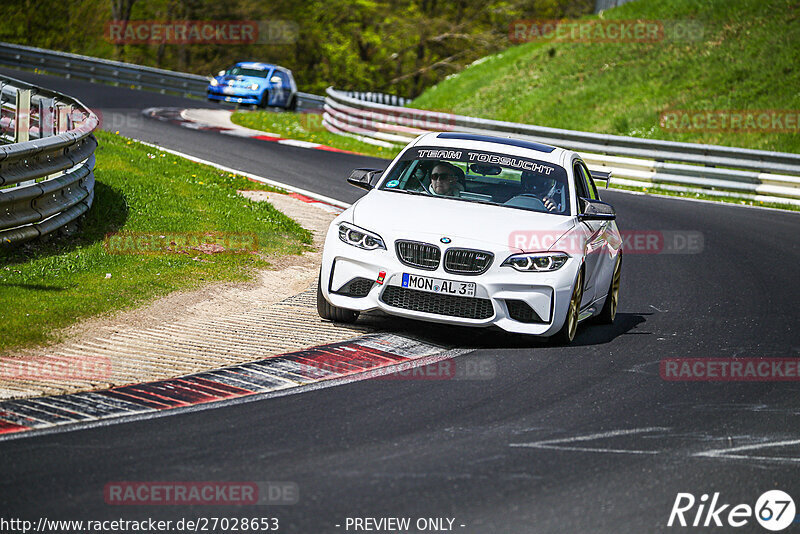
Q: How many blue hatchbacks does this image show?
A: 1